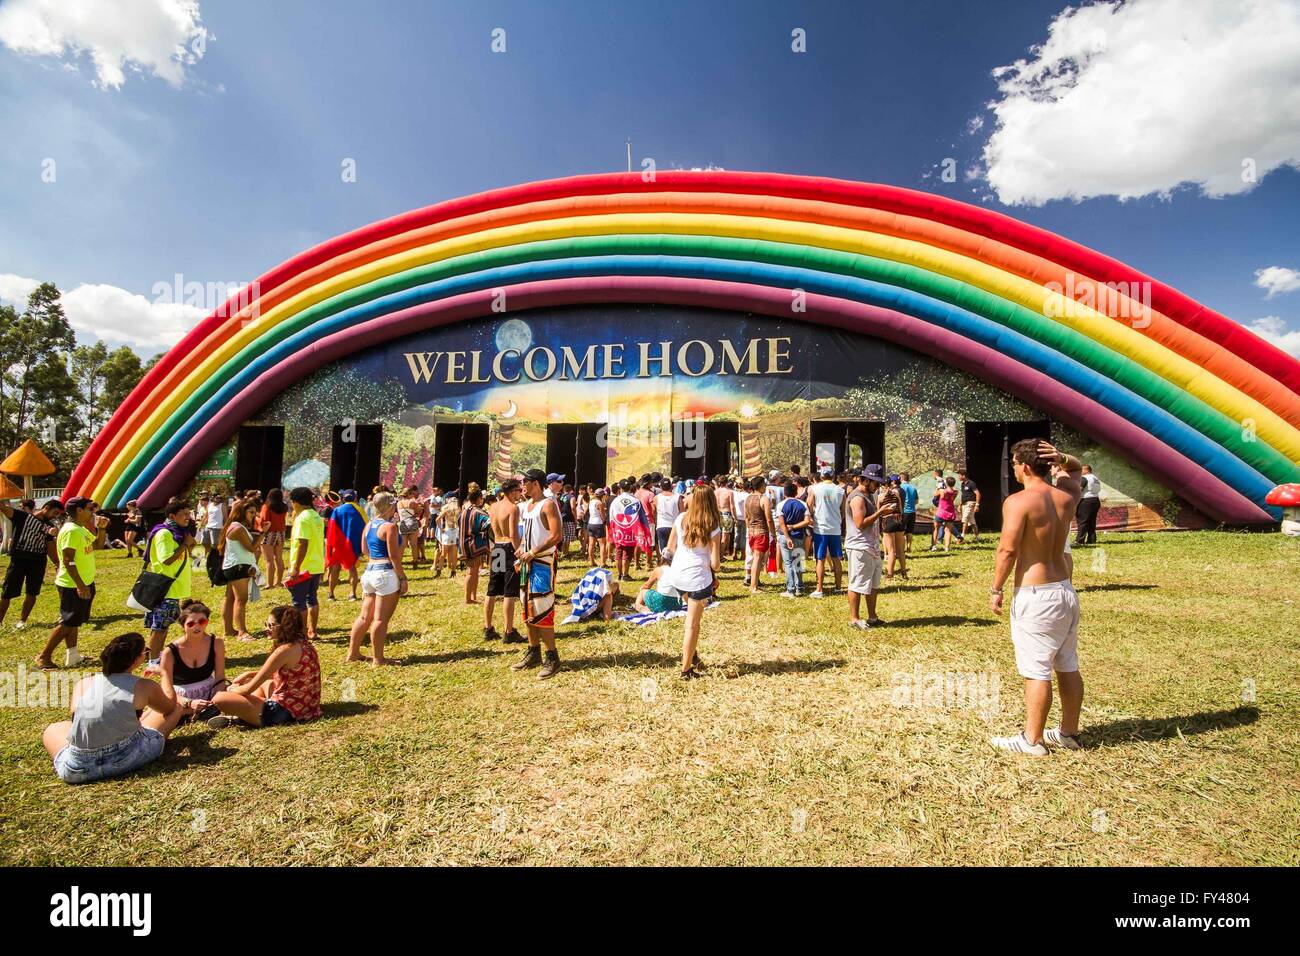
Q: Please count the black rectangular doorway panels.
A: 7